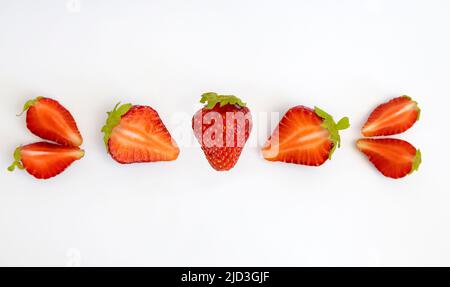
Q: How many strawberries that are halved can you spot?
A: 2